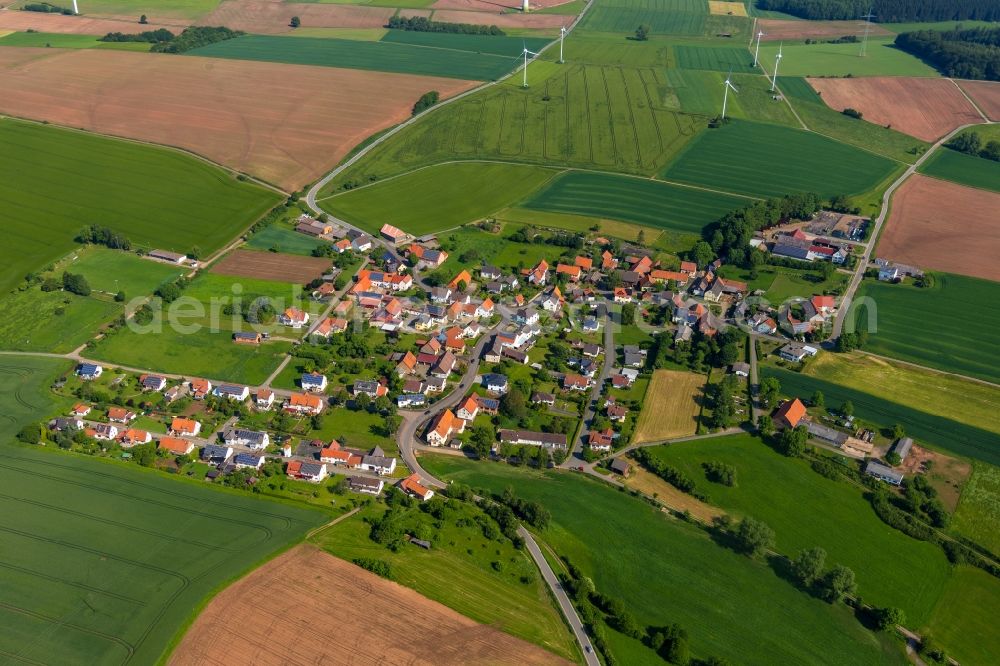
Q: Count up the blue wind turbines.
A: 0